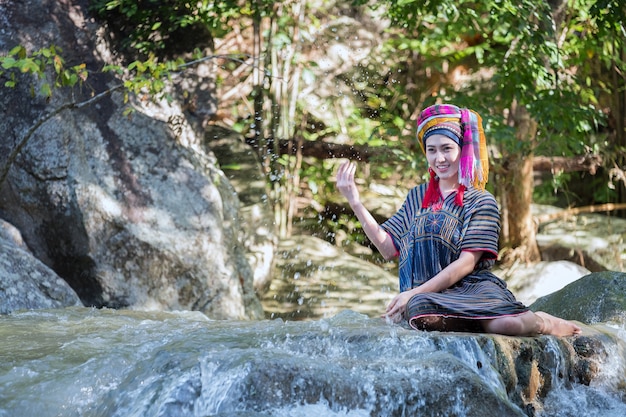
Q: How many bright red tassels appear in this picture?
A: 2